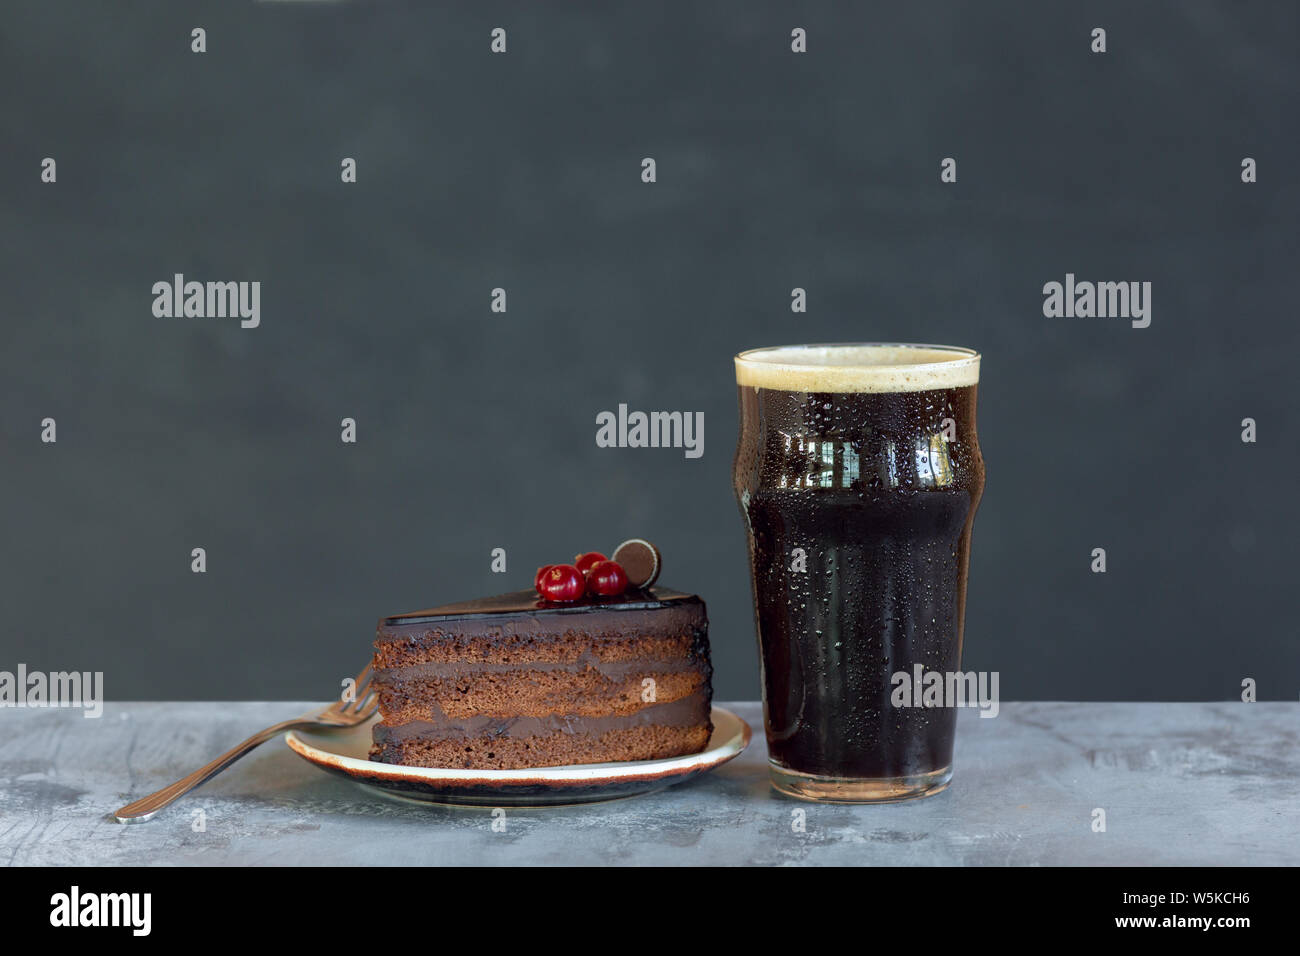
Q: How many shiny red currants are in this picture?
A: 4